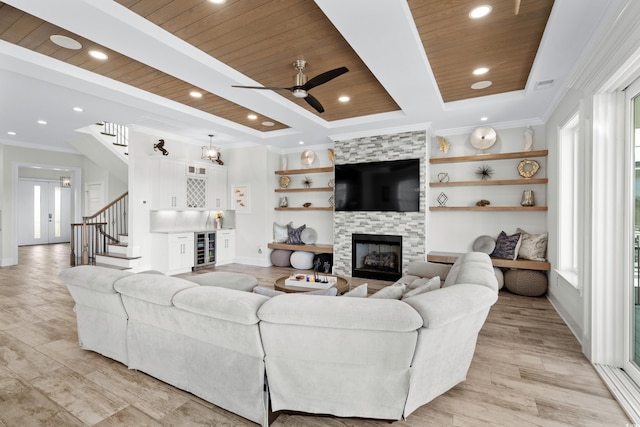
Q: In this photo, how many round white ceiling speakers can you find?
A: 3